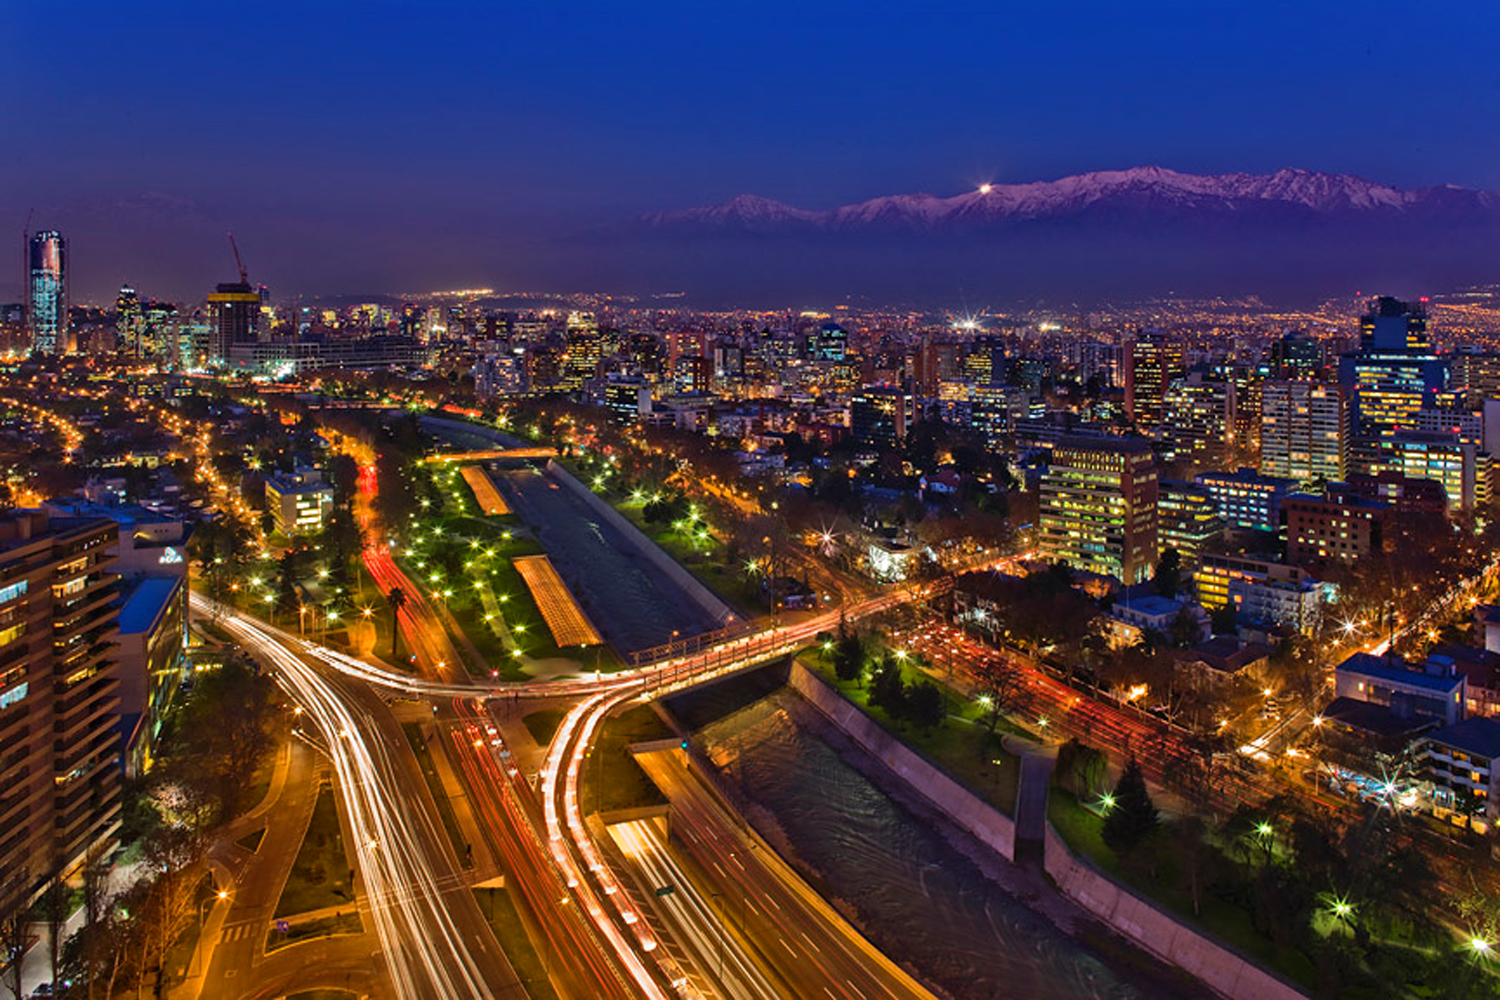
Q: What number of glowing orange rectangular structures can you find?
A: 2